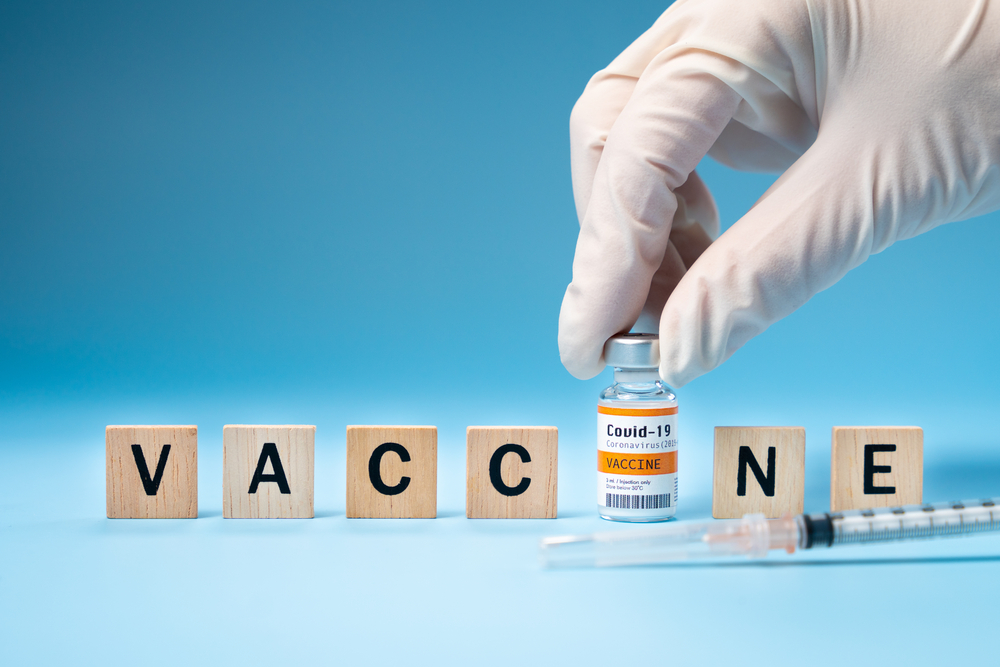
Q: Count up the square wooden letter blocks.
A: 6